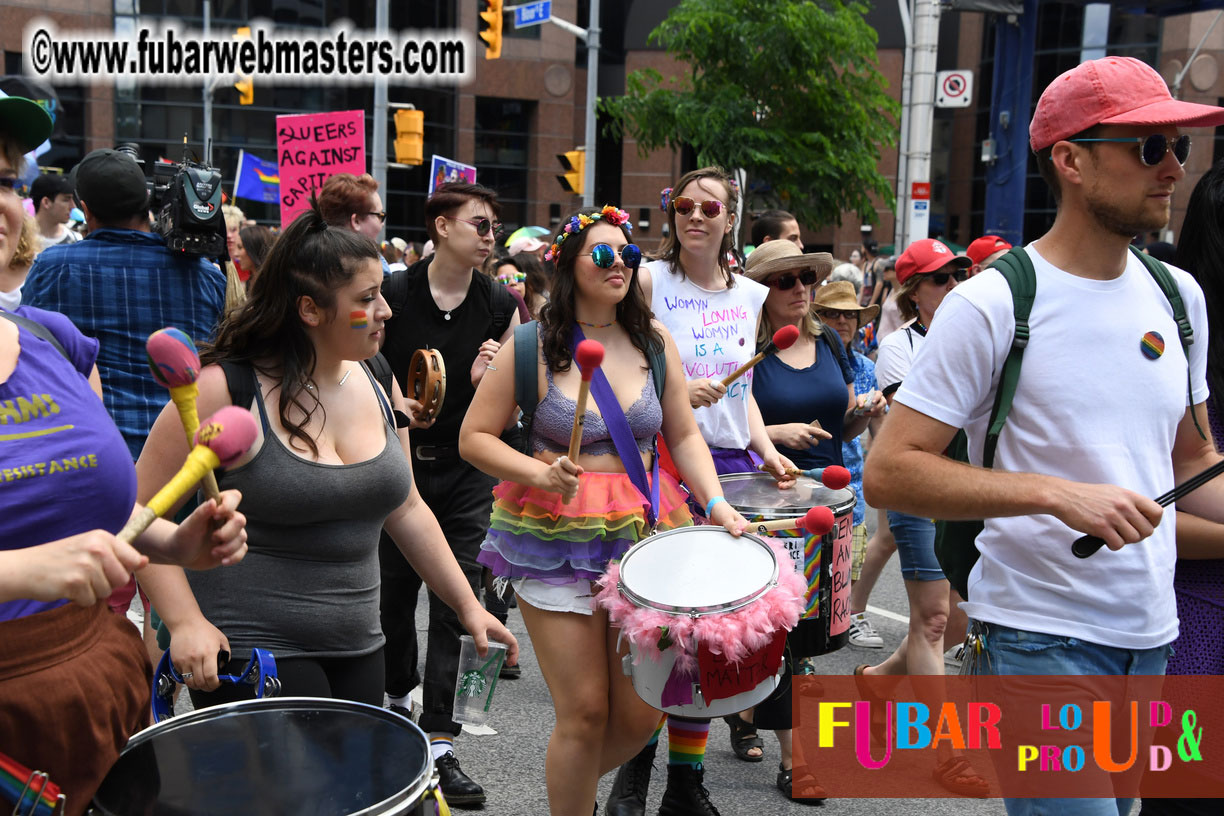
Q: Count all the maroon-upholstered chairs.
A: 0